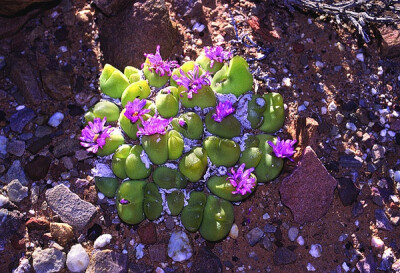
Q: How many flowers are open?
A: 9